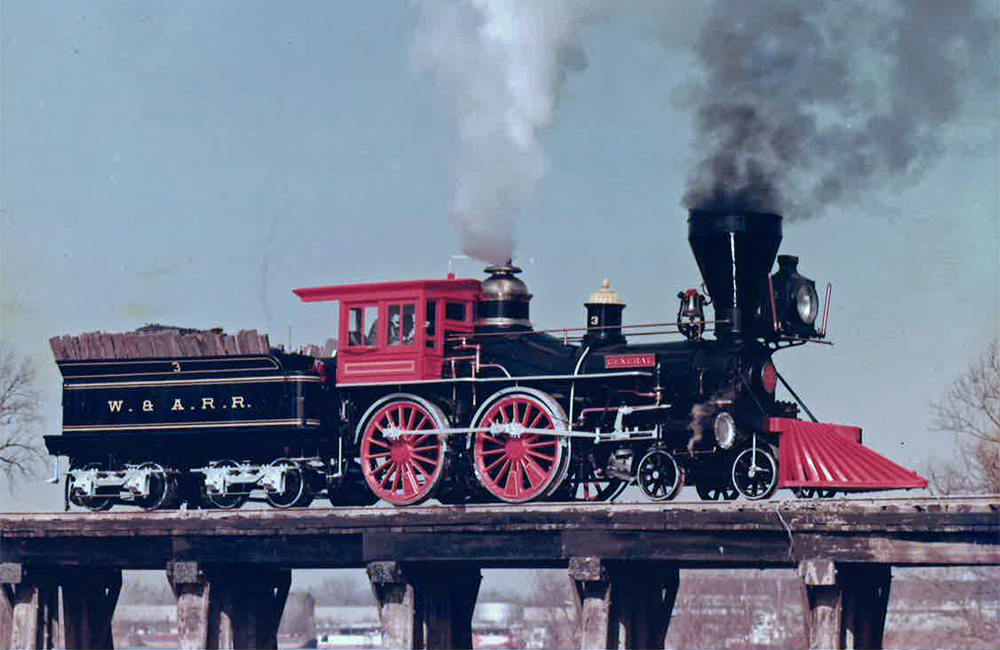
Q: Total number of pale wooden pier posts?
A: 5